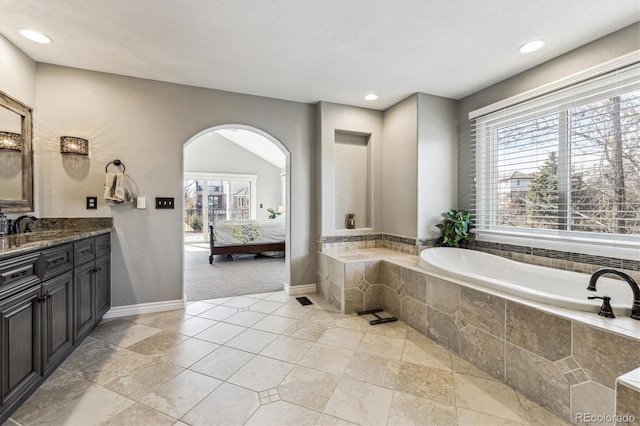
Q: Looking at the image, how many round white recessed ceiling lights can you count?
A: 3